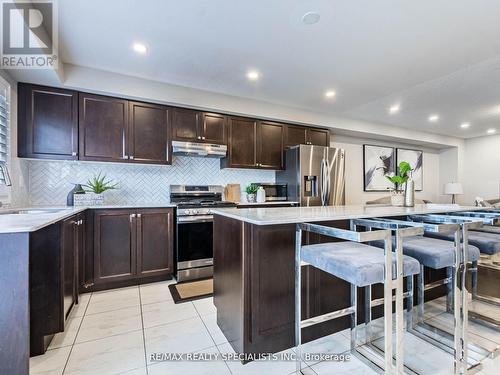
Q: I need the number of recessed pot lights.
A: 7